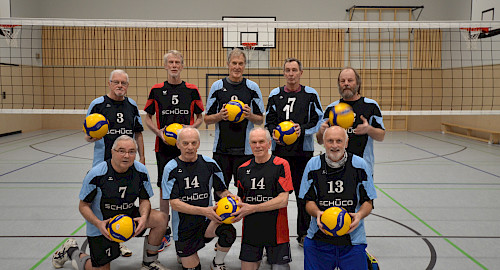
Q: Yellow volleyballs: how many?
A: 8